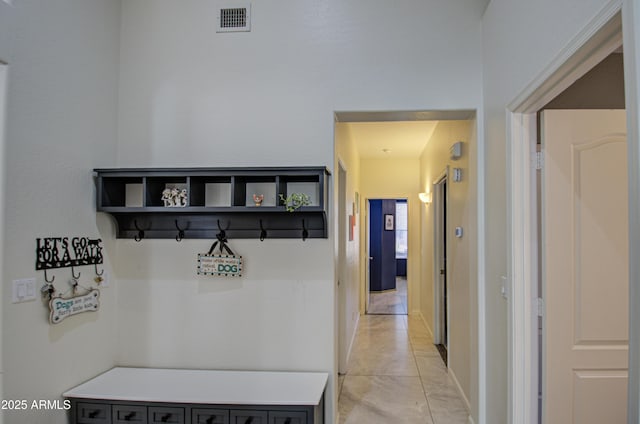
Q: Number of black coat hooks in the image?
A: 5